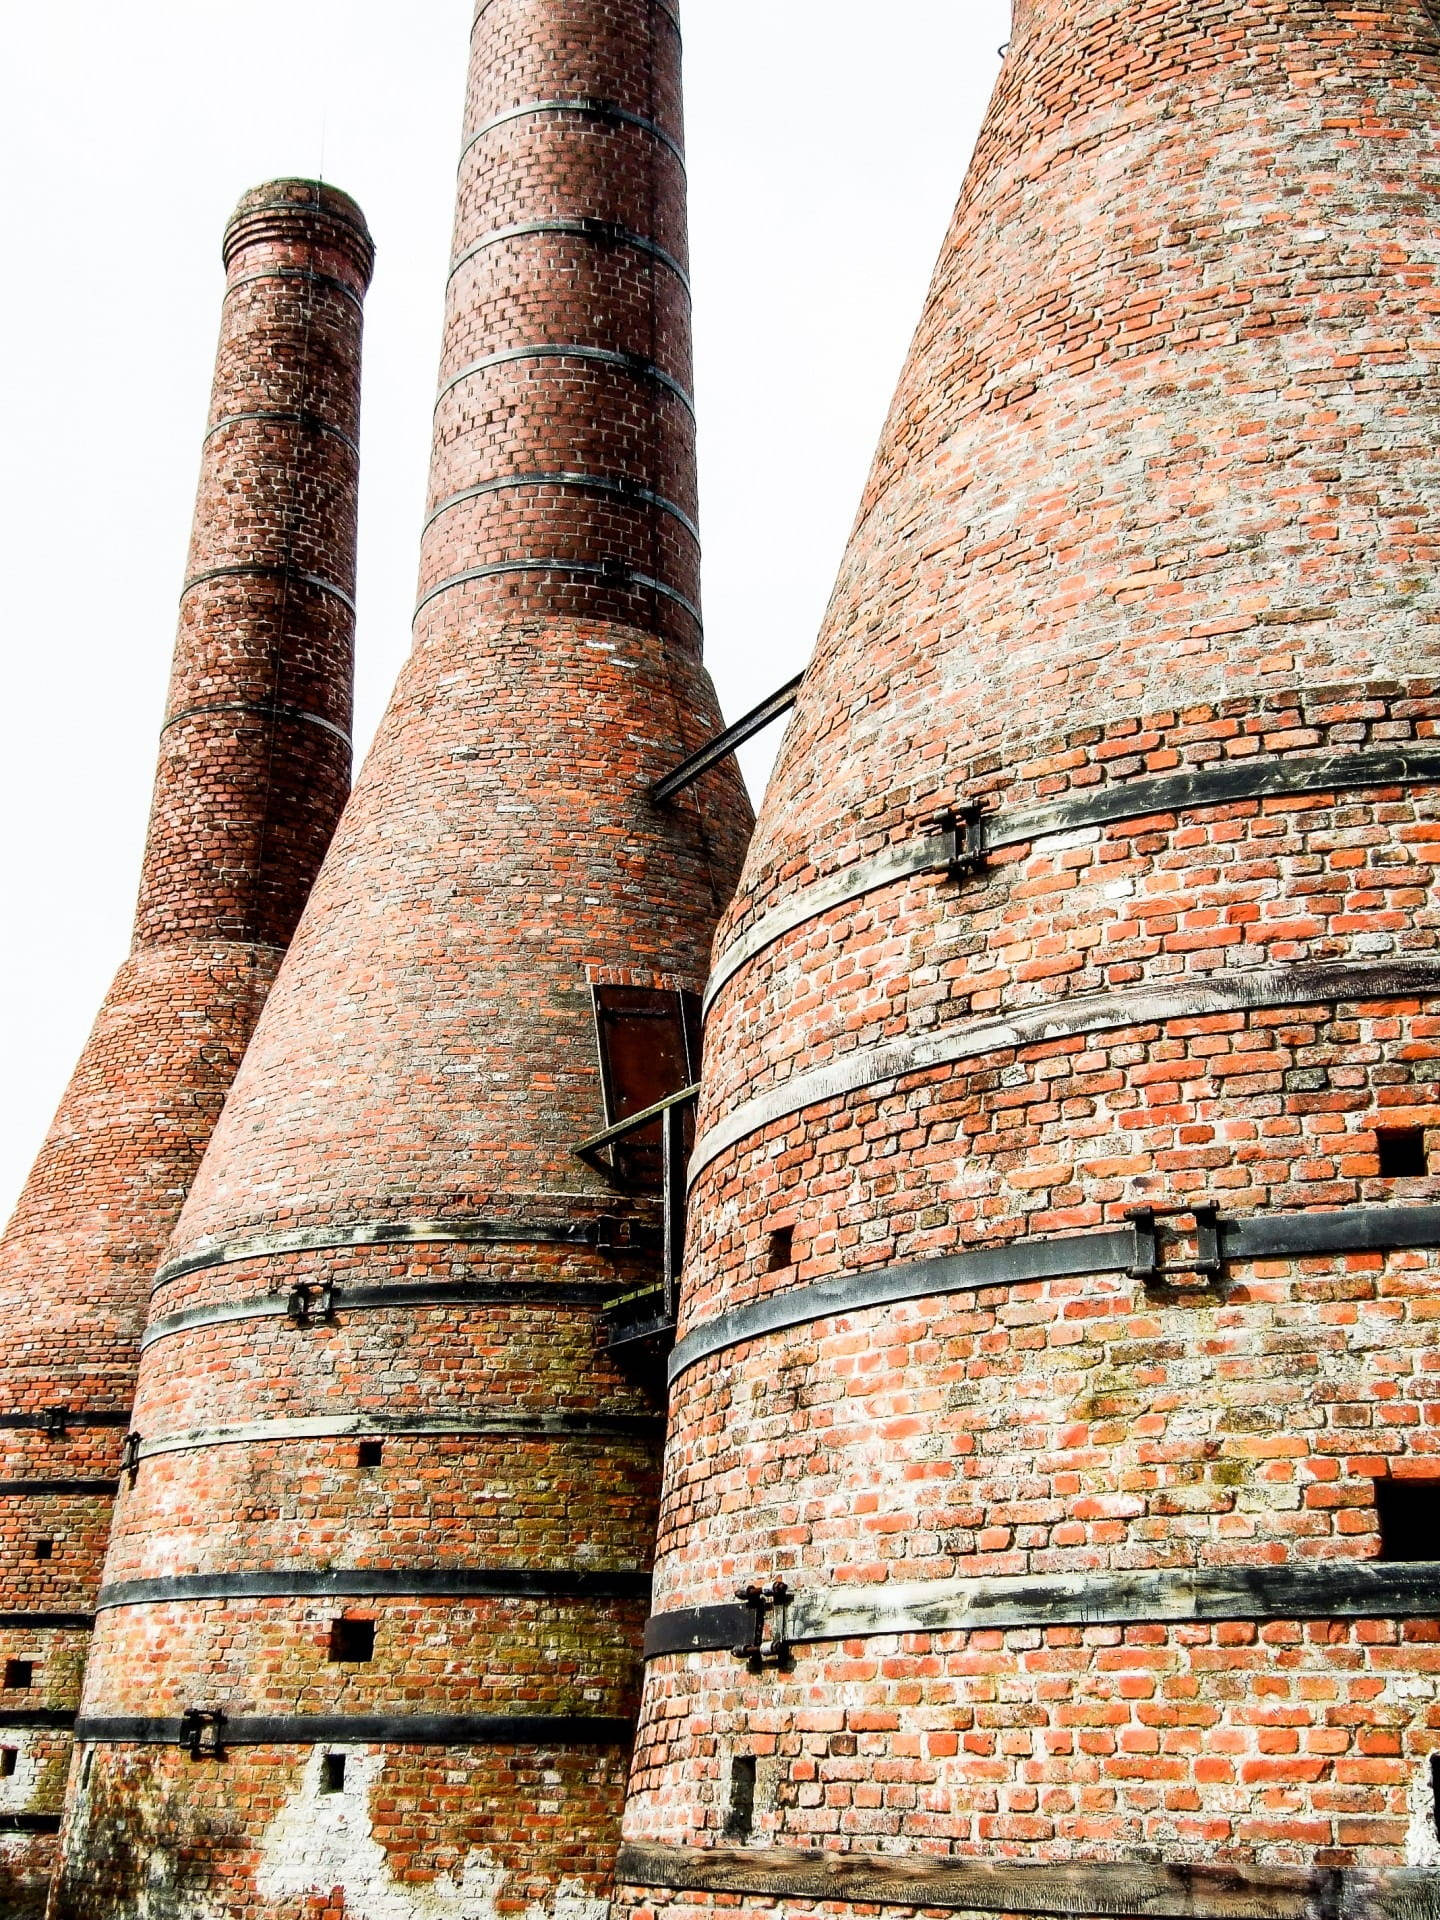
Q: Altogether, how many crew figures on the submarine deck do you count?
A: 0